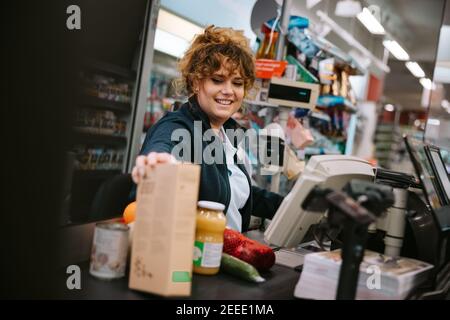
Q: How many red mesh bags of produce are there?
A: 1